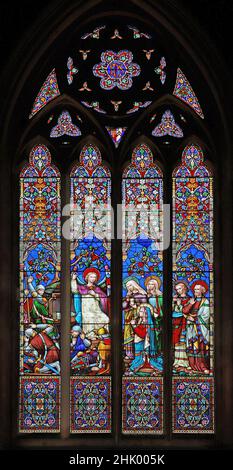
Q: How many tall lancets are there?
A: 4